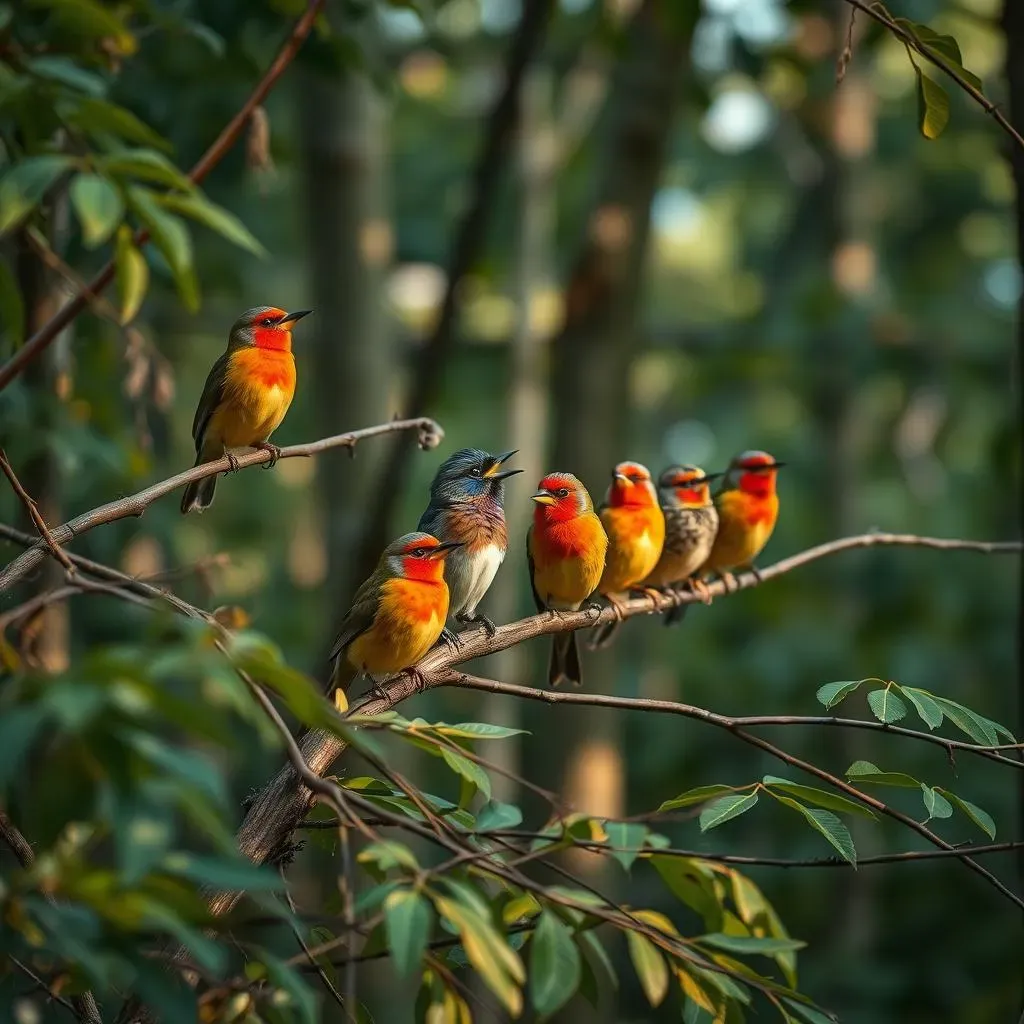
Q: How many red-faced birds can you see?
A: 6